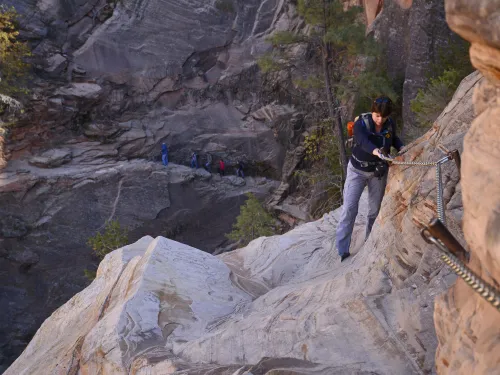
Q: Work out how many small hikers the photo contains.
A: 5